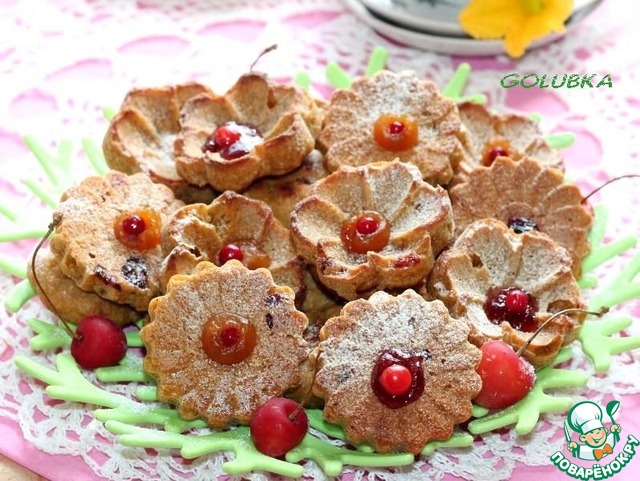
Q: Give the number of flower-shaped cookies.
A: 11